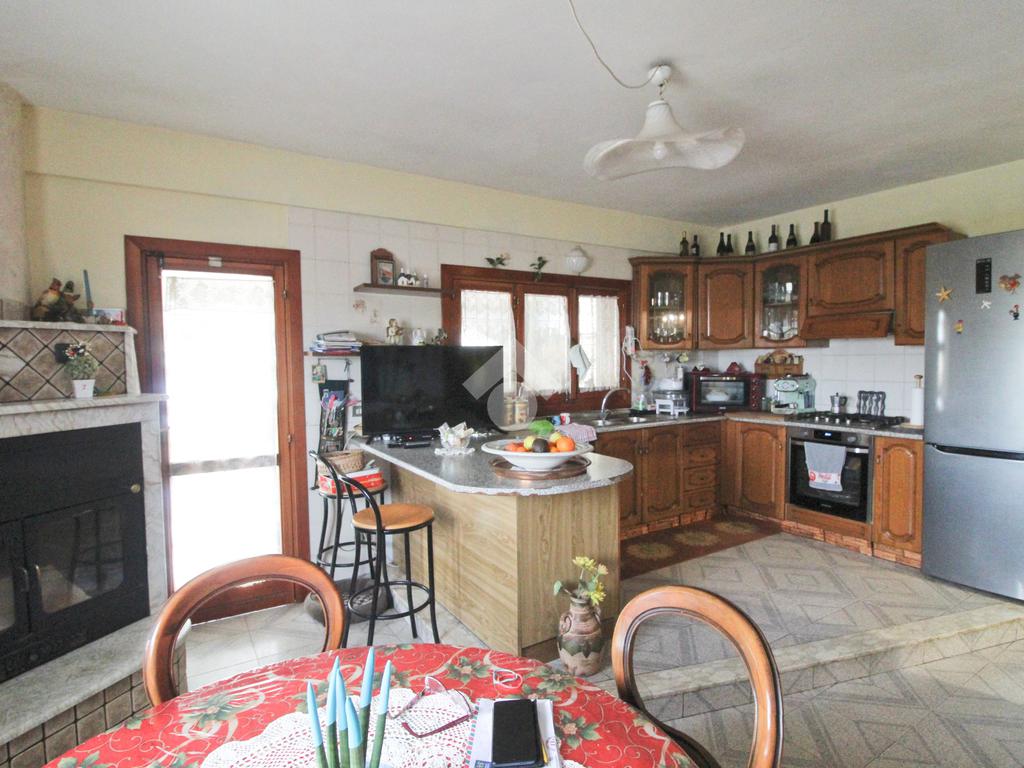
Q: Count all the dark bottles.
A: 9